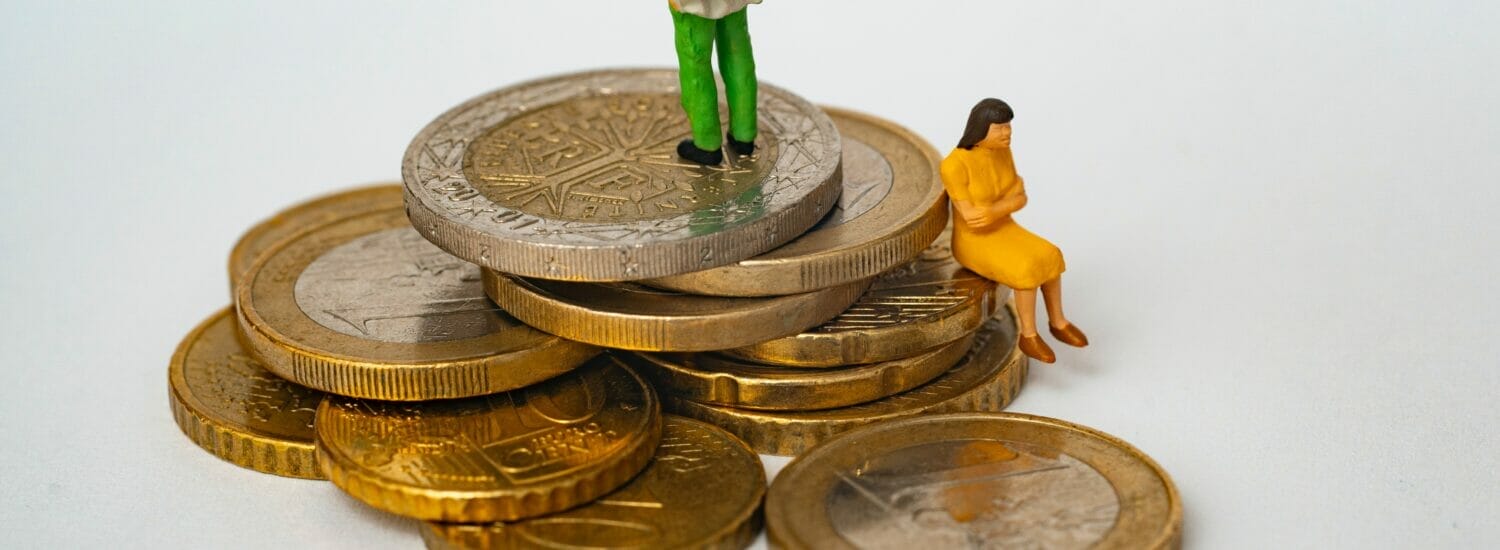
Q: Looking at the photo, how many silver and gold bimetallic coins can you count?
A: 4